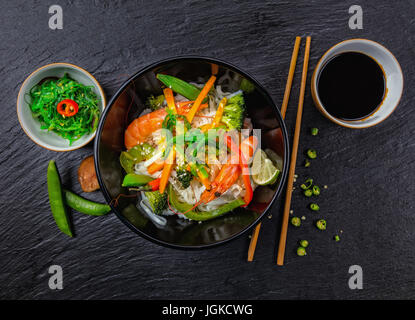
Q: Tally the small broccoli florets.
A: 4